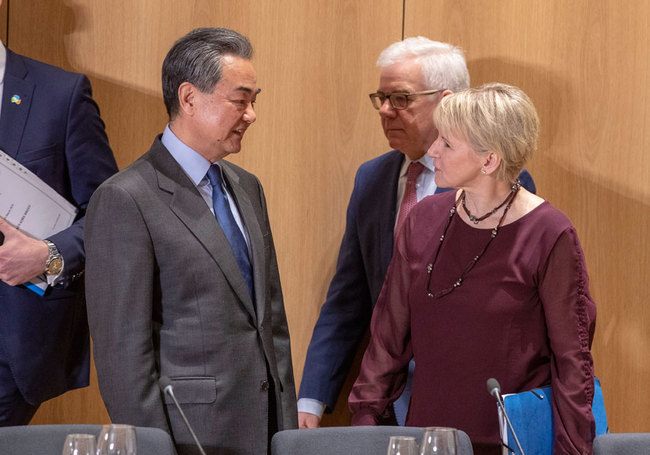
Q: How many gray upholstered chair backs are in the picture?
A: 3